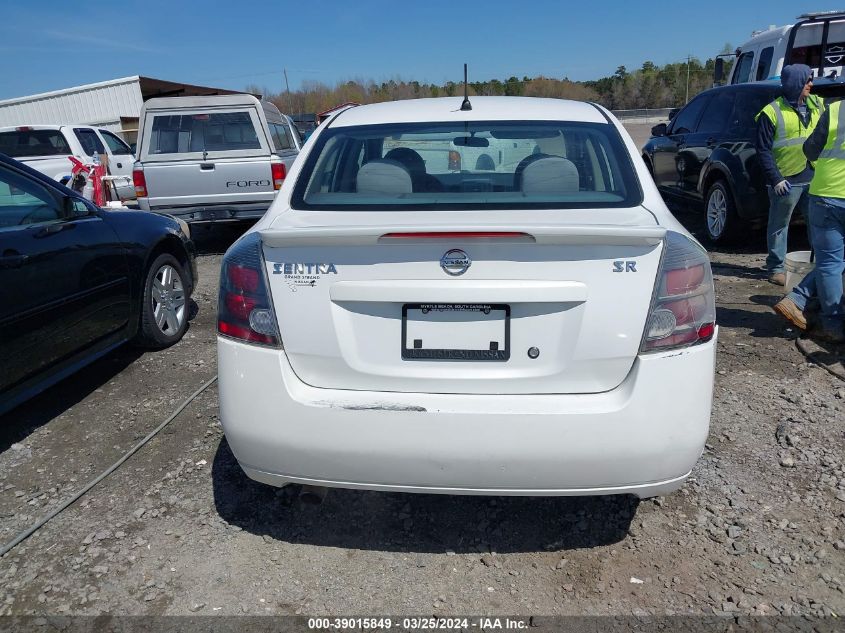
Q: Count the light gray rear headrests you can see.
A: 2